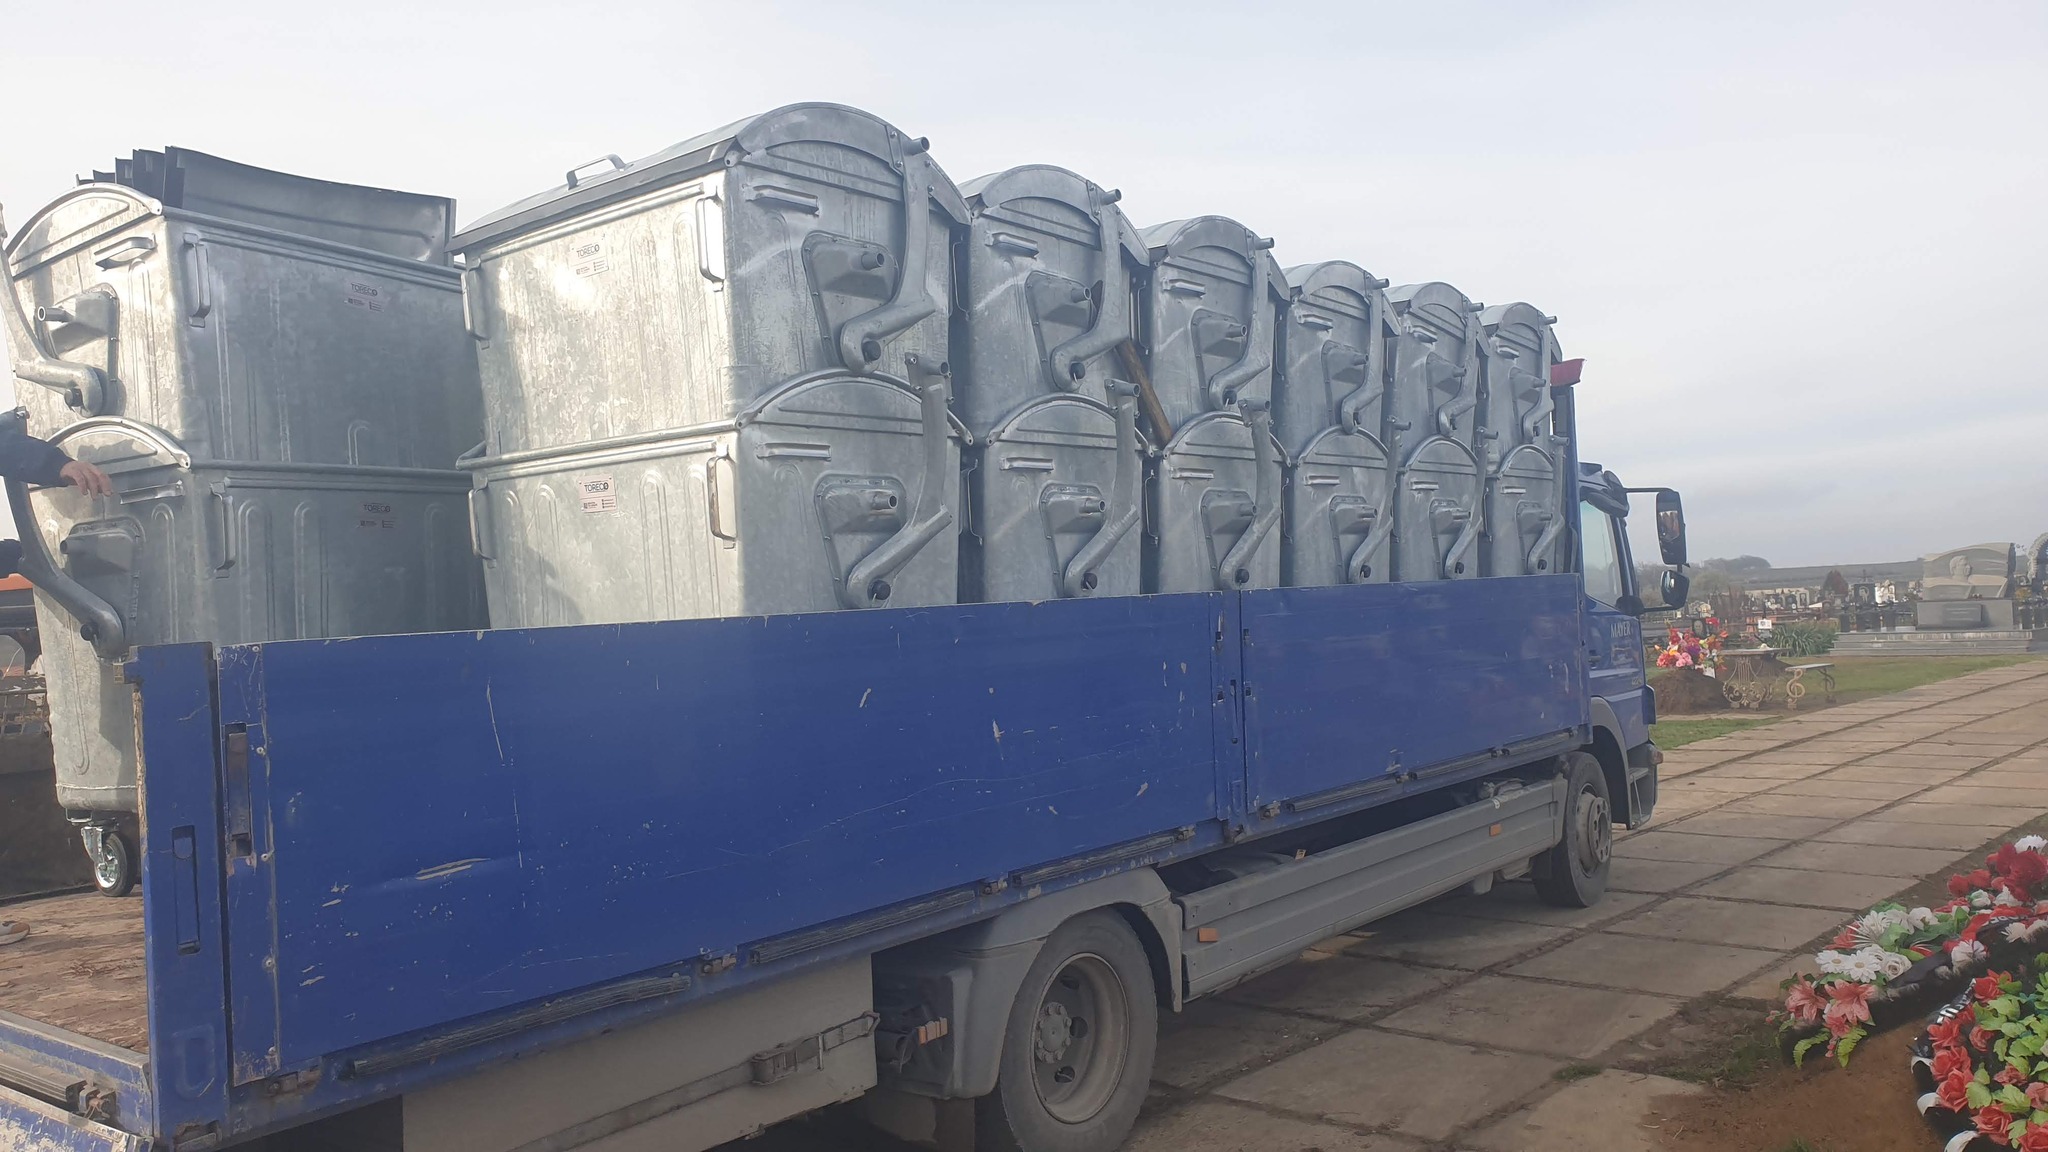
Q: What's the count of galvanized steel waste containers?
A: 14